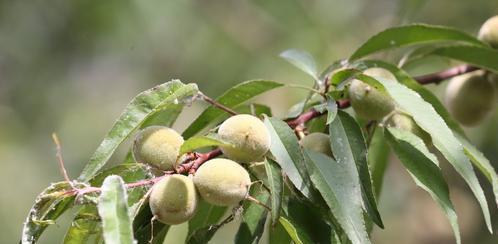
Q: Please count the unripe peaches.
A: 9